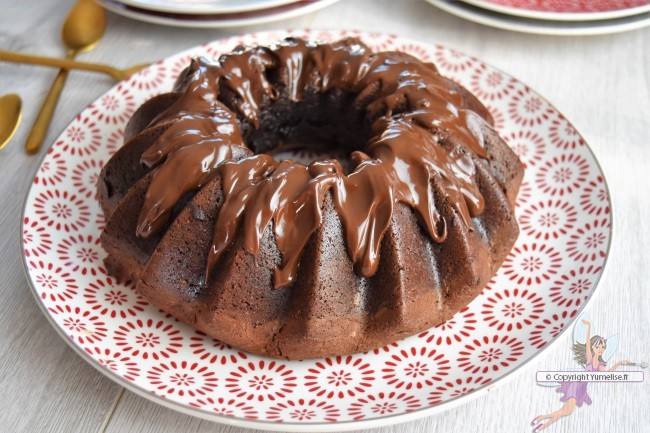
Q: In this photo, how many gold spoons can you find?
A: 2